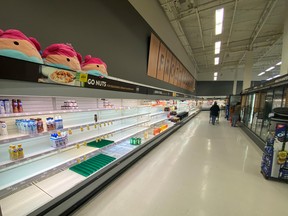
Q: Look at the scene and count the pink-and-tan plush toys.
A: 3